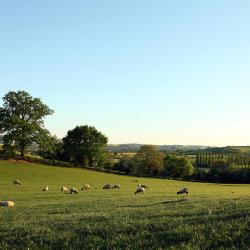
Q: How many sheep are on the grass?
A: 11